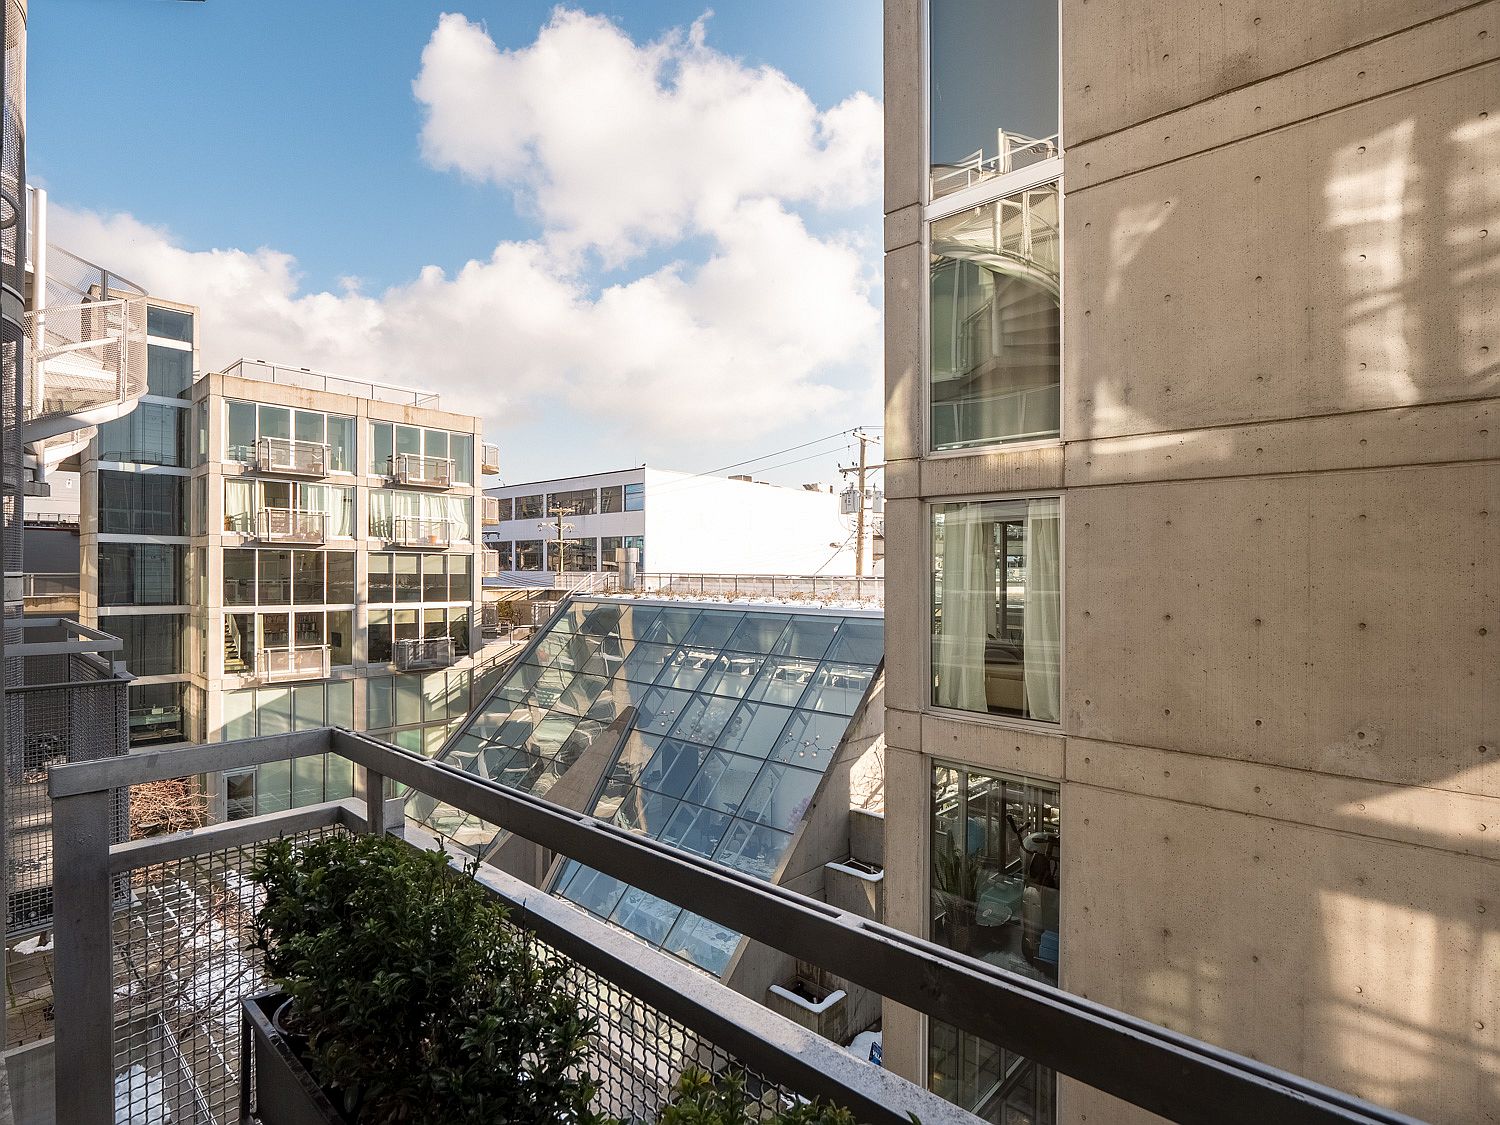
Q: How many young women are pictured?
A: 0